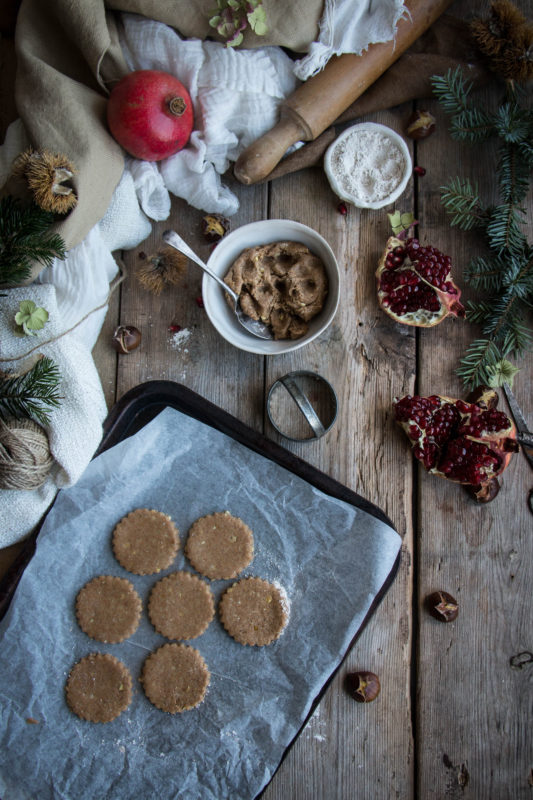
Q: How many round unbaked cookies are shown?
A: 7